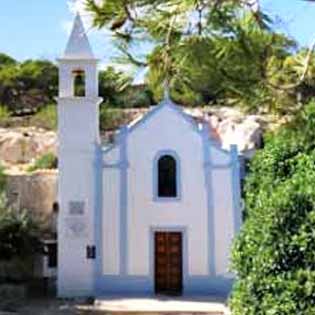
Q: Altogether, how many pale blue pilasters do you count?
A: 4